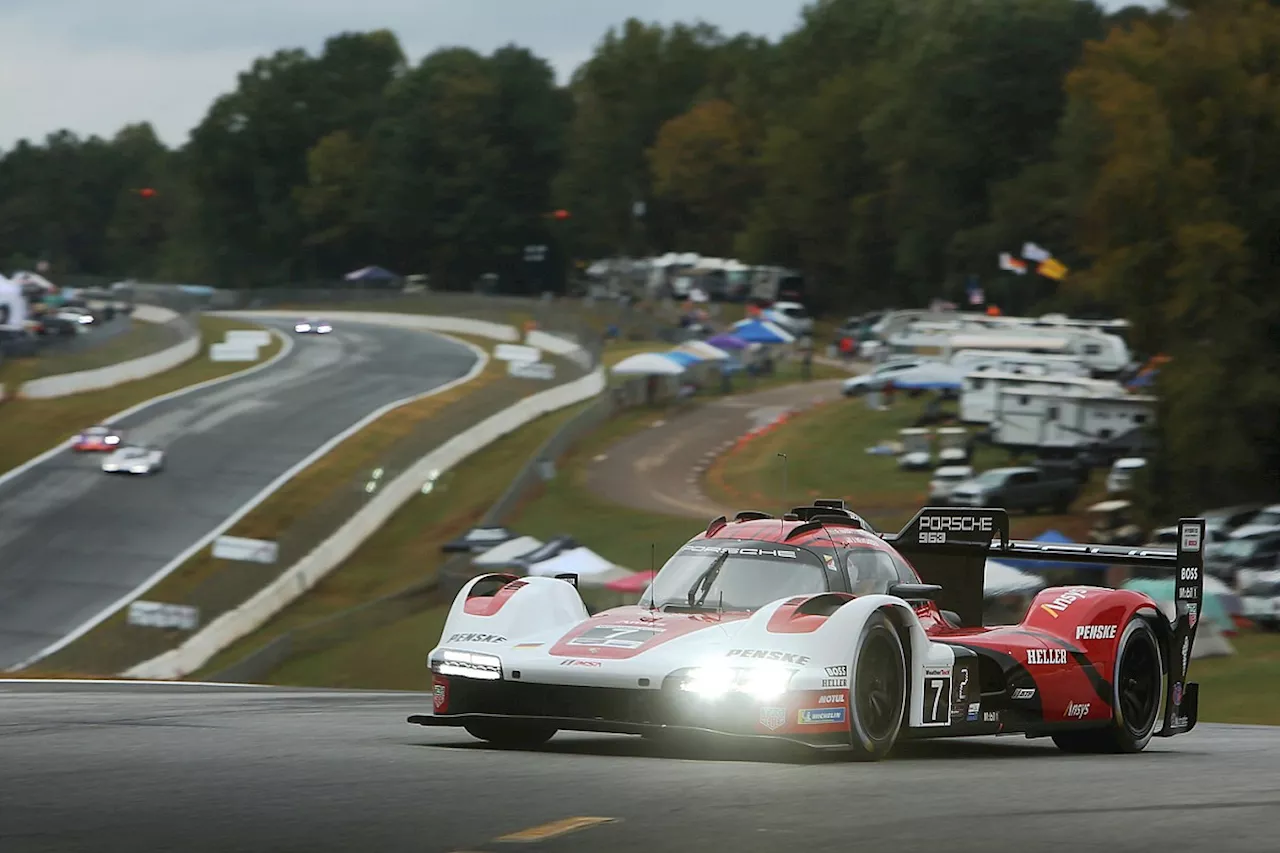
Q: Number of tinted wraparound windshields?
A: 1